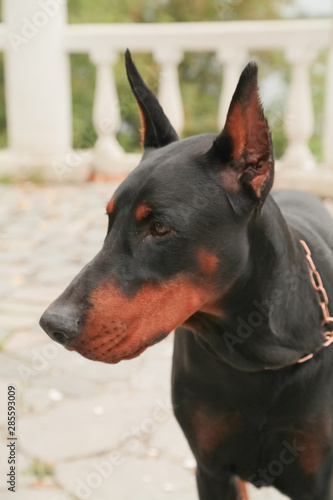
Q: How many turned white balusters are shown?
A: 4